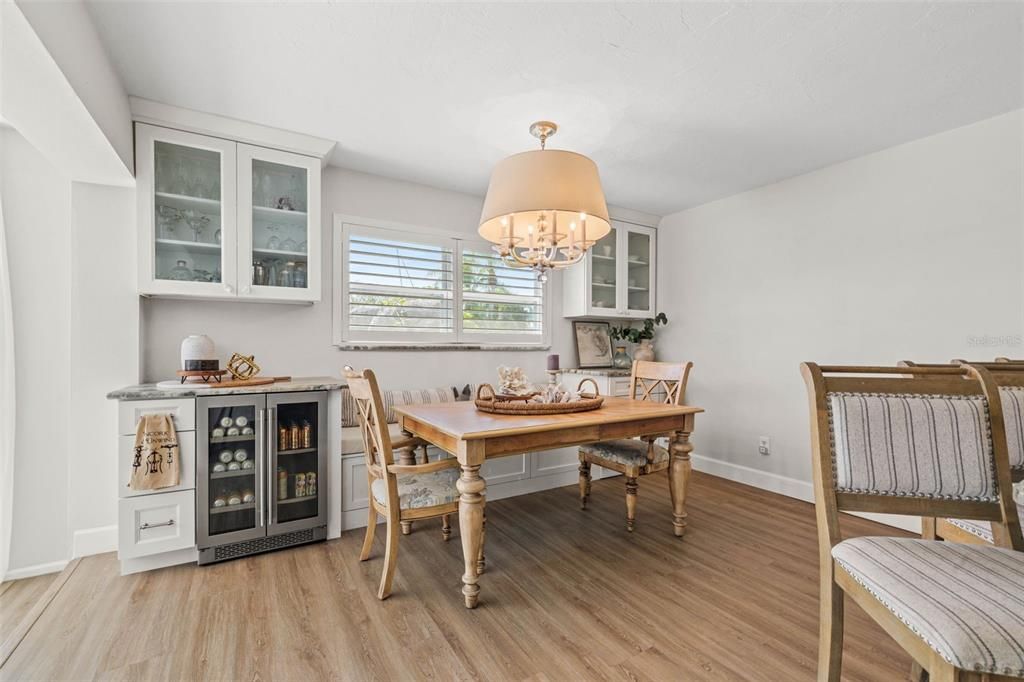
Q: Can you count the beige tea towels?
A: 1